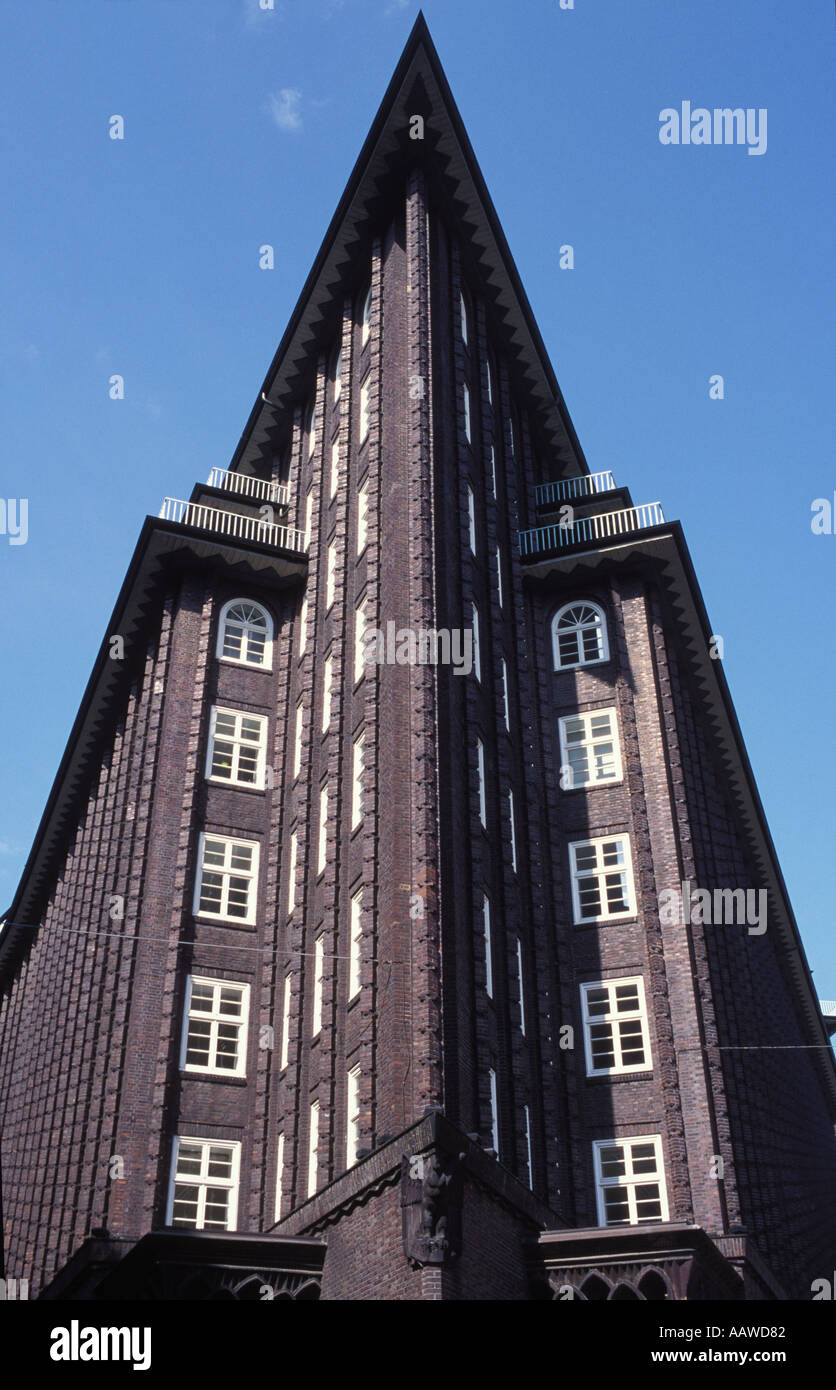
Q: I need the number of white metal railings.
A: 4